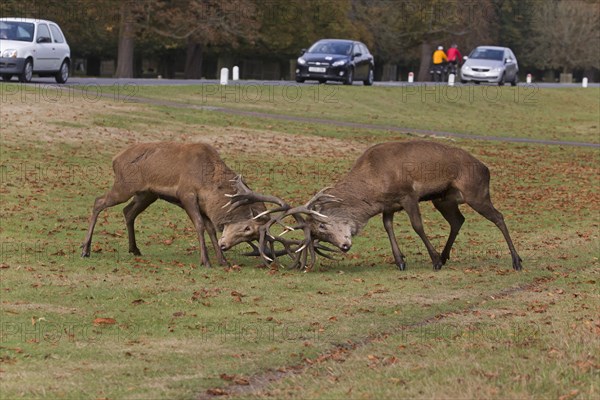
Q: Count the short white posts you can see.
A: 6